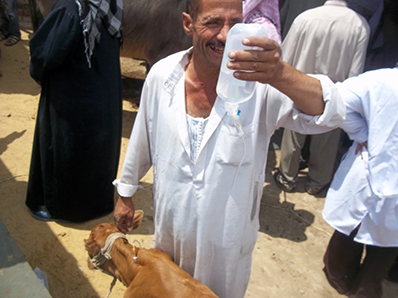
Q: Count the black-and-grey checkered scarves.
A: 1